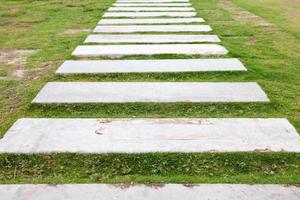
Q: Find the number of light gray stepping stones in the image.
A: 12